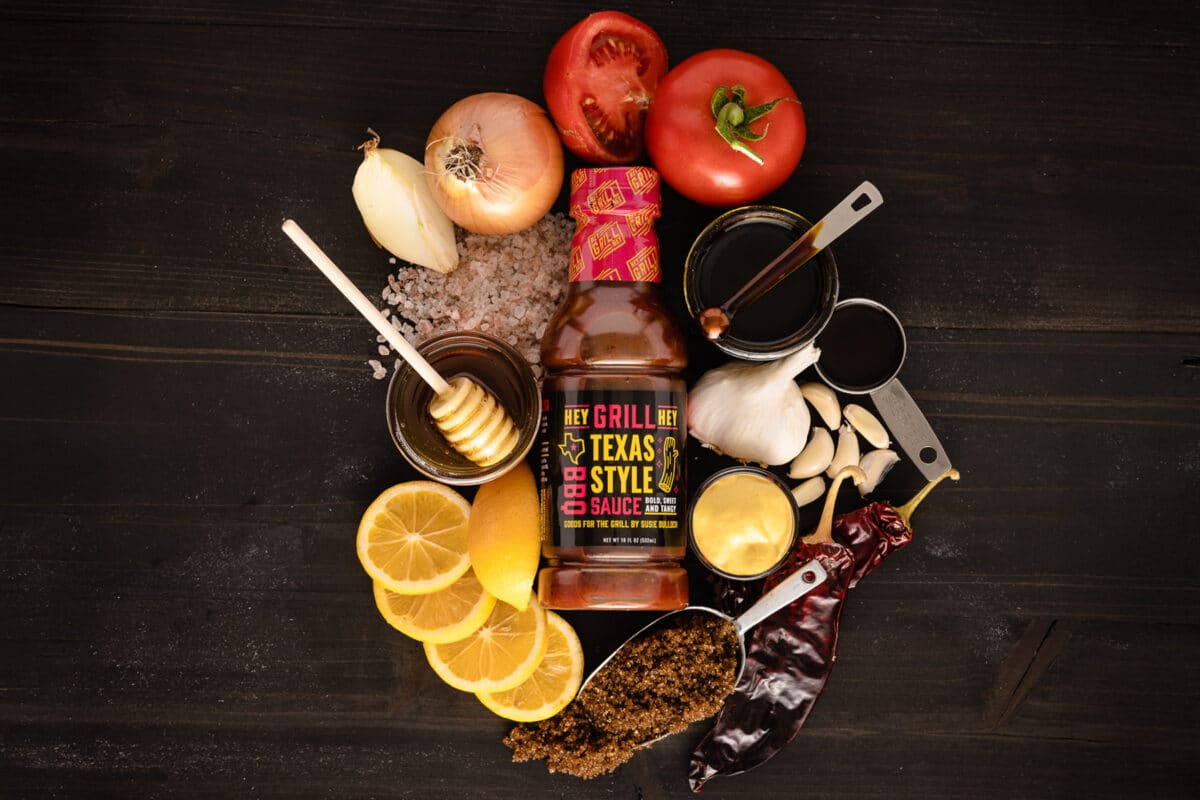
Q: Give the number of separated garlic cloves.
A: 6